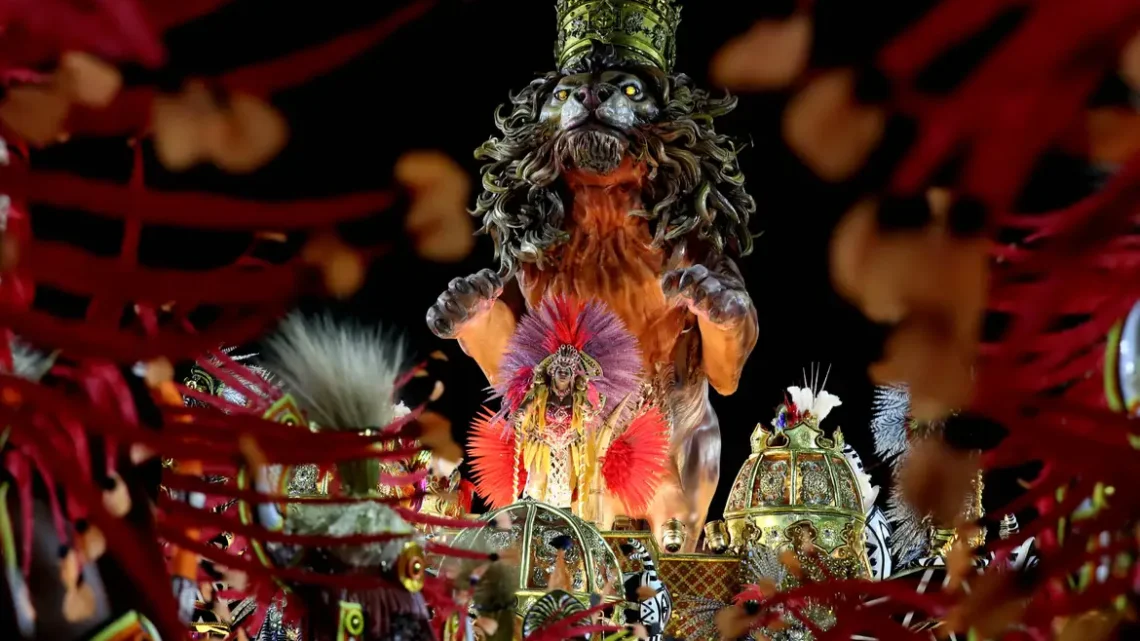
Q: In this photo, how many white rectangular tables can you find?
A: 0